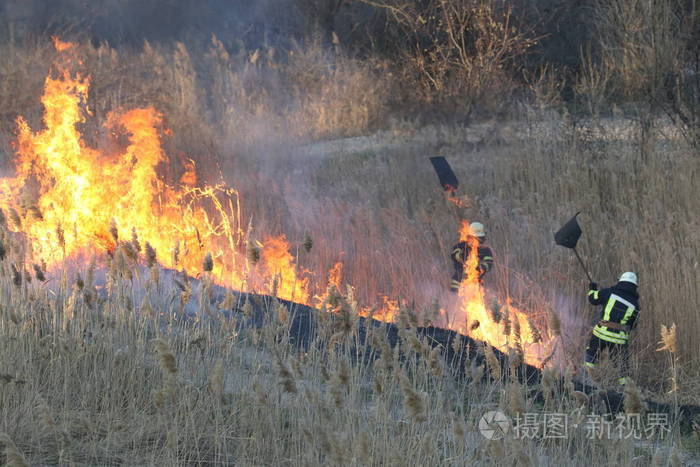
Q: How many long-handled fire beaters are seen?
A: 2